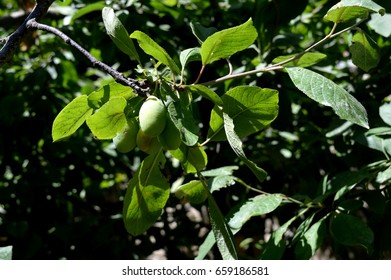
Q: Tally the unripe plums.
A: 4